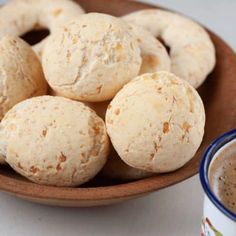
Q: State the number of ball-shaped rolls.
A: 4